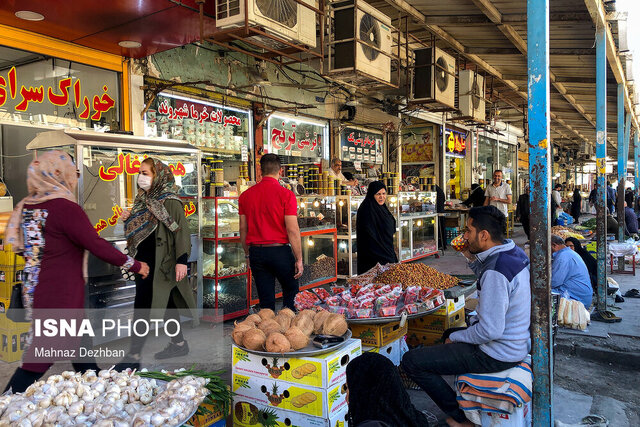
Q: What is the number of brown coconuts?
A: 13